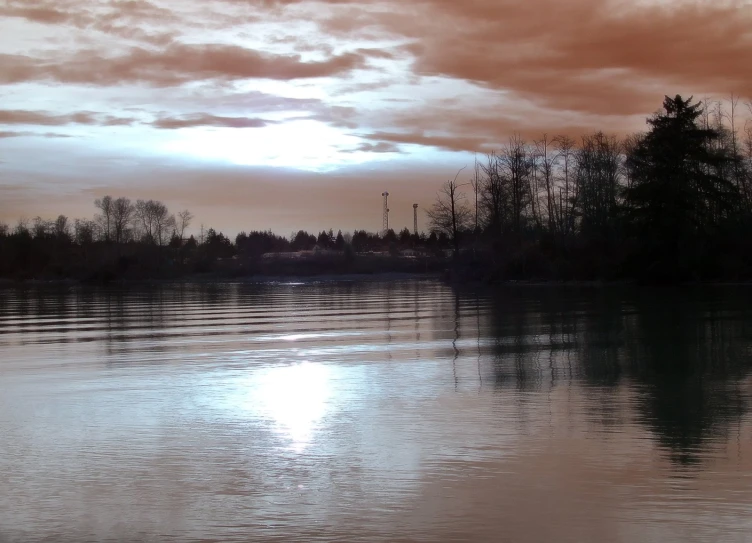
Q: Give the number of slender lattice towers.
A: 2